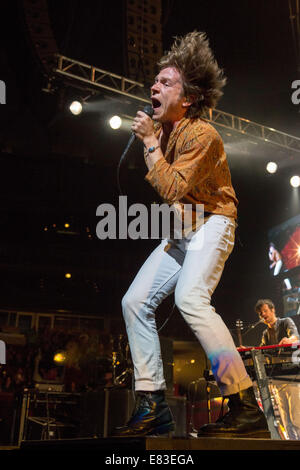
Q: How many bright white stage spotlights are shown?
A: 4